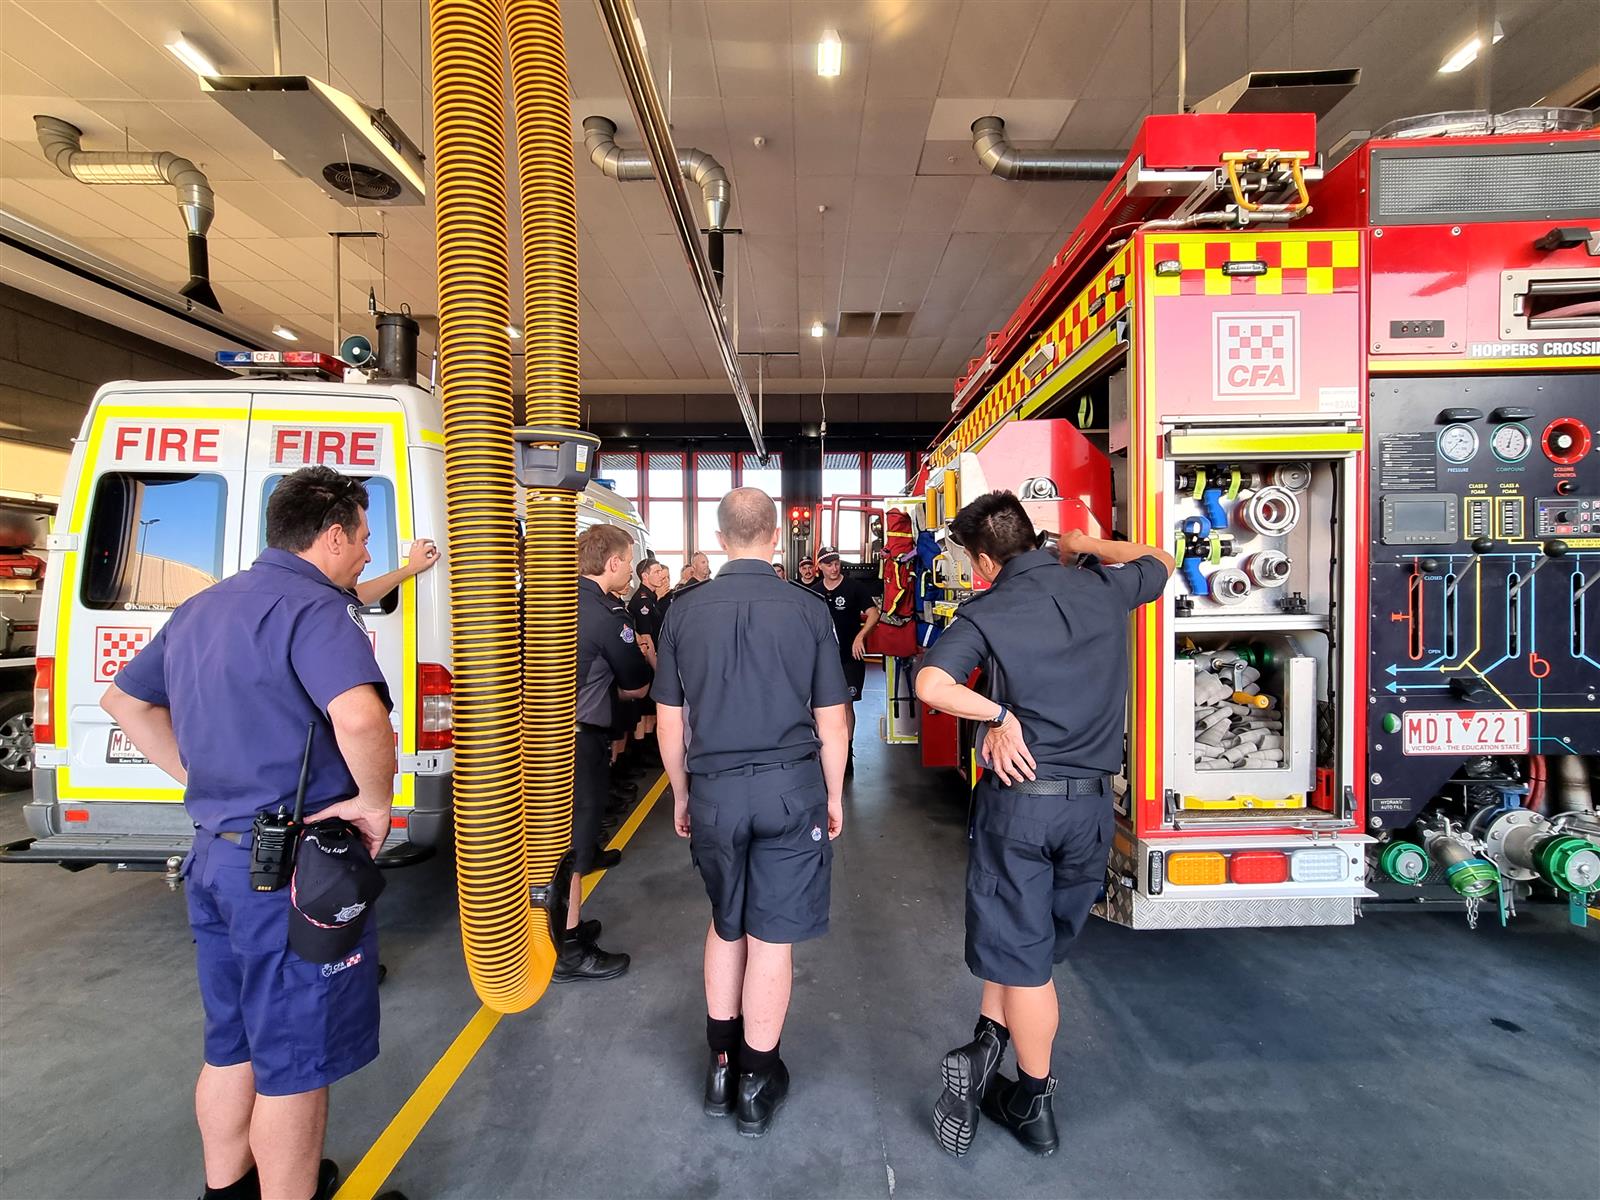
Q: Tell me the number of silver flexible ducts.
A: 3